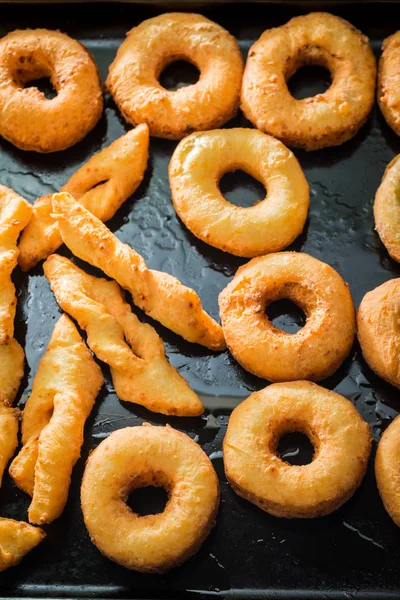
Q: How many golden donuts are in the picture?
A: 11